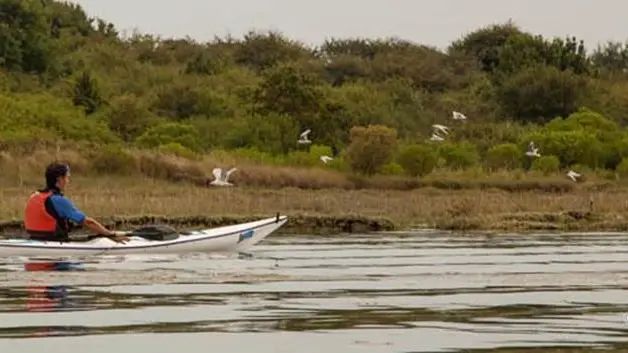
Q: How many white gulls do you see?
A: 8